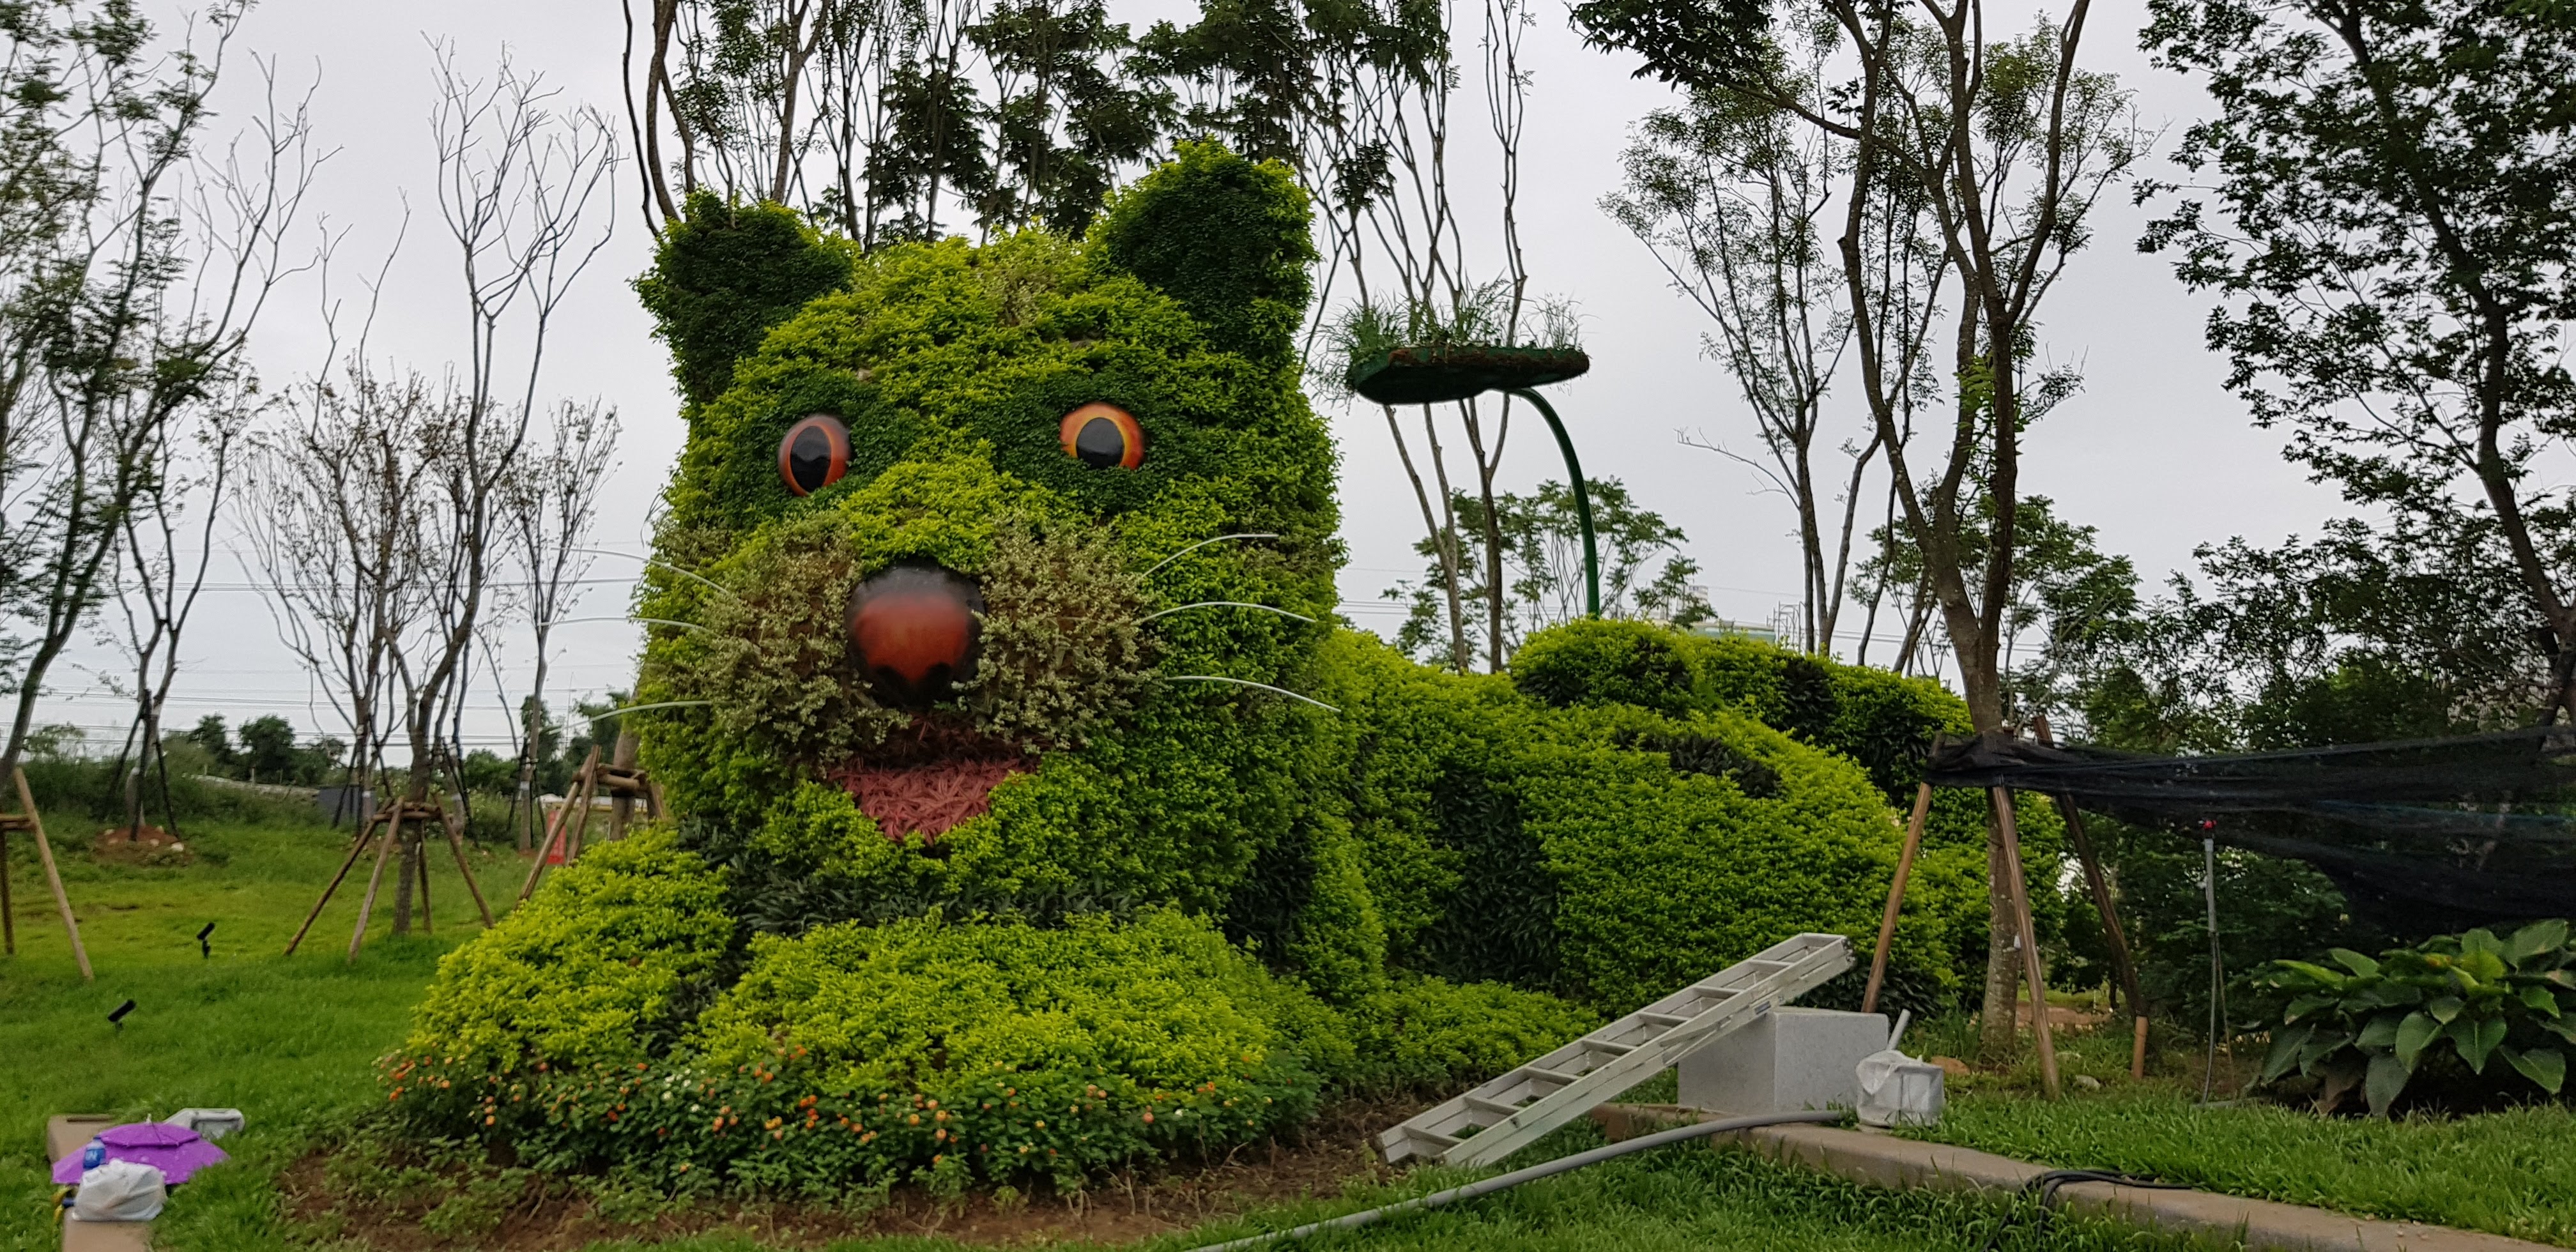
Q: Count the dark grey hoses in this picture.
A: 2